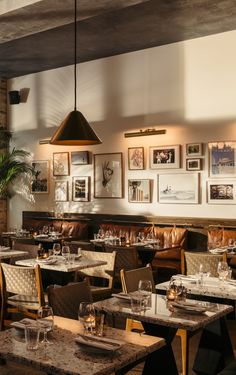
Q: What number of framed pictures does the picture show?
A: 14